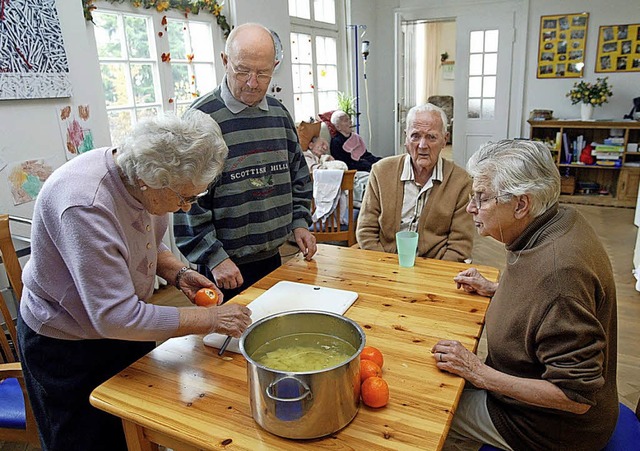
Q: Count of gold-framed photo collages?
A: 2